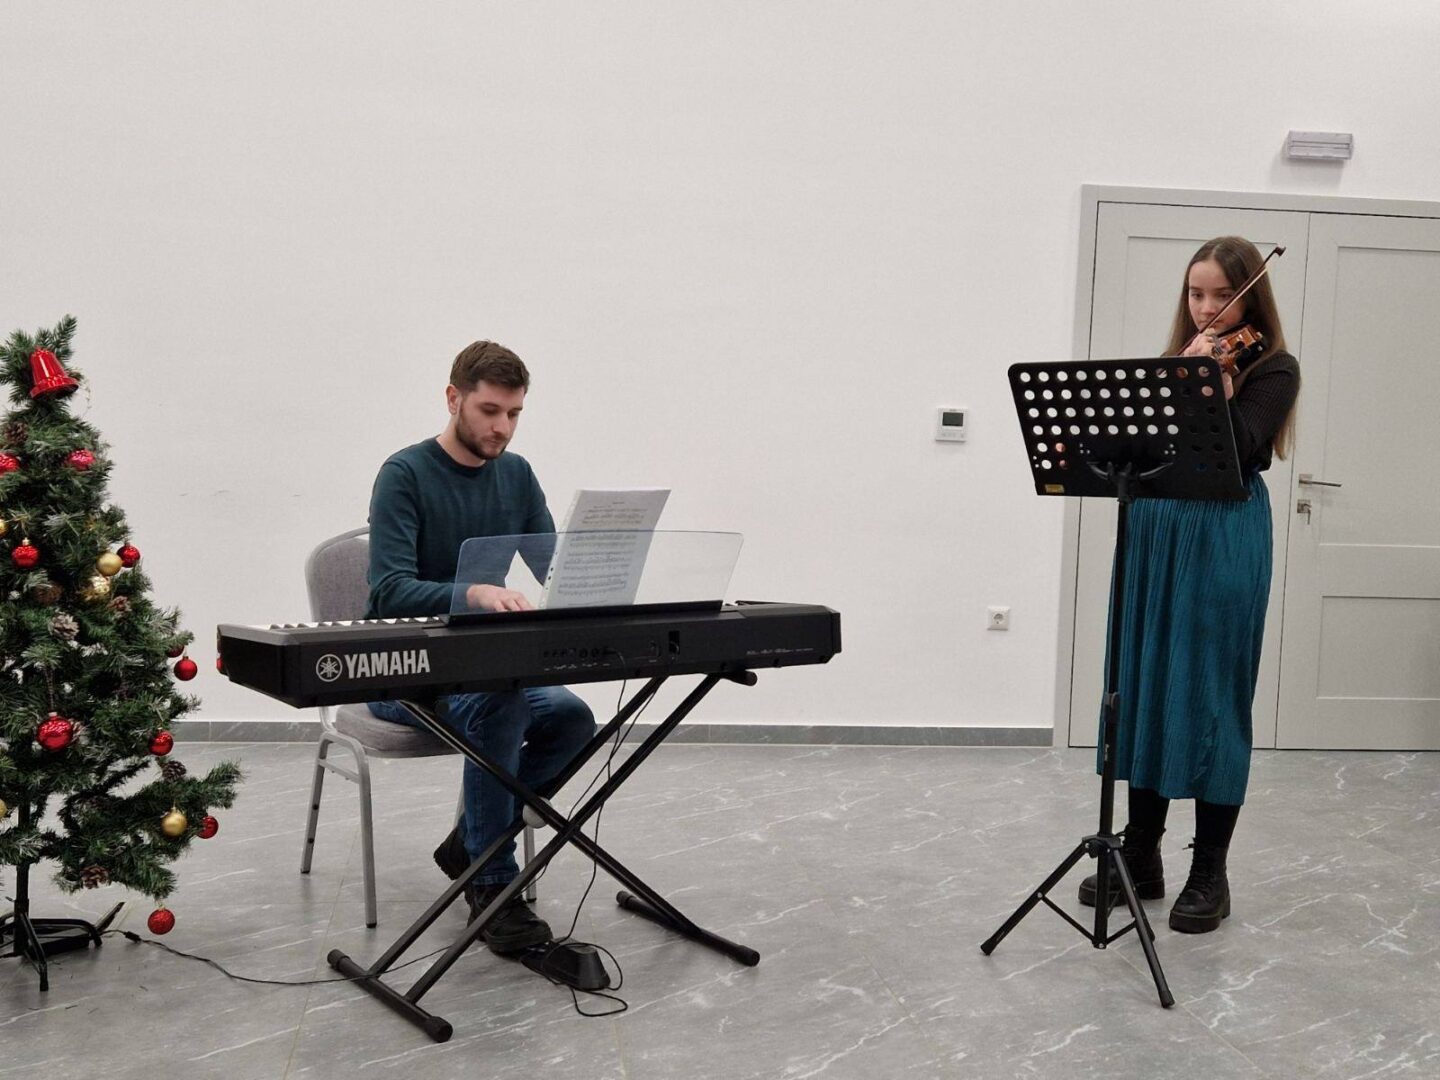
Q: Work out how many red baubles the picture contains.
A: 10